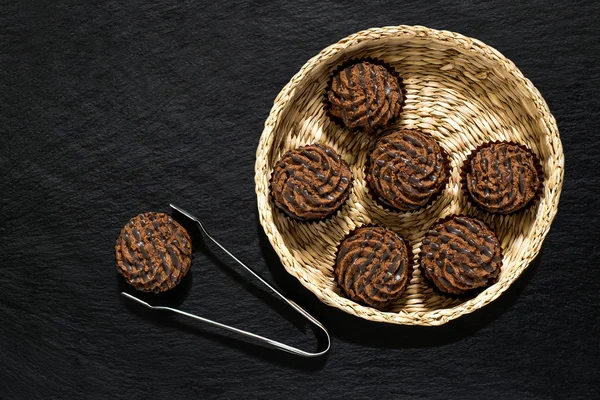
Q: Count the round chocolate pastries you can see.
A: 7